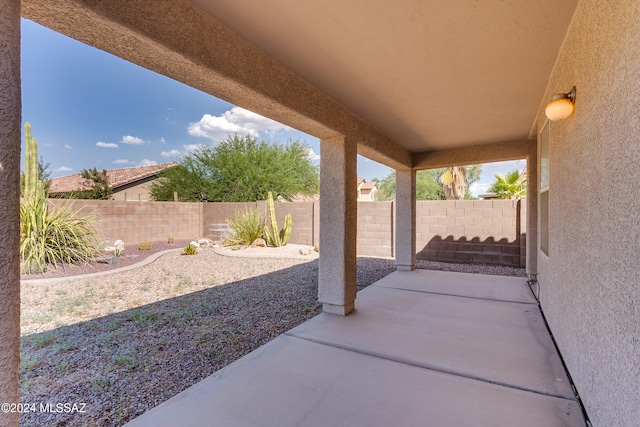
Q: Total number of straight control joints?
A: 2